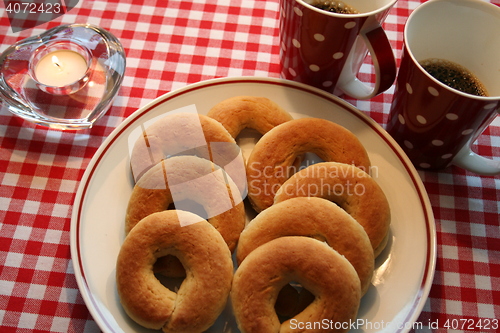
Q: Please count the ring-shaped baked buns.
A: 8